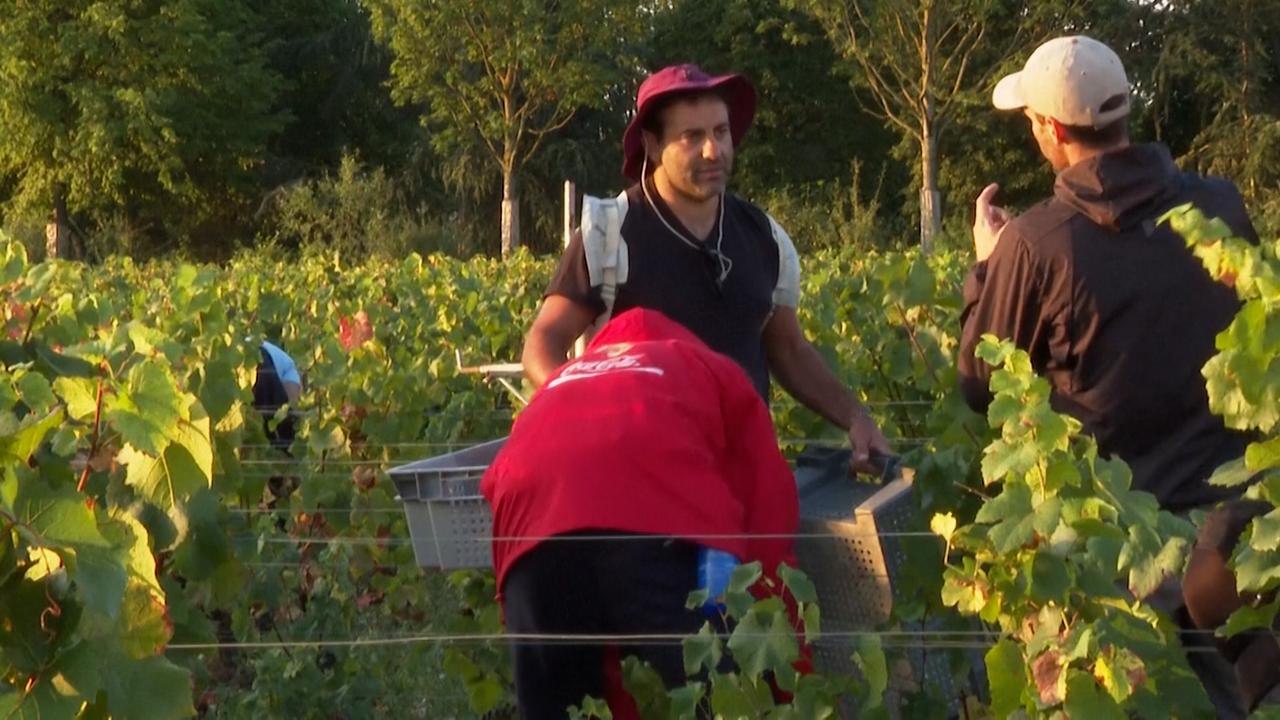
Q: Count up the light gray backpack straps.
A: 2